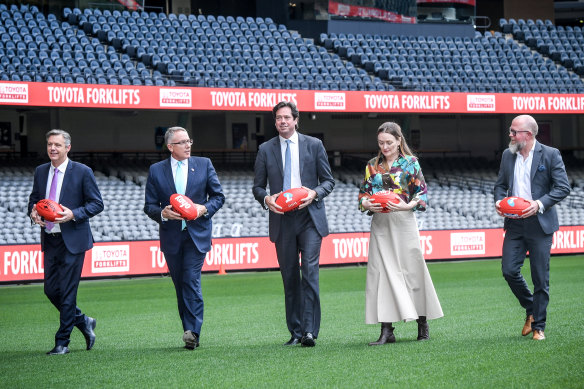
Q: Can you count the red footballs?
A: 5